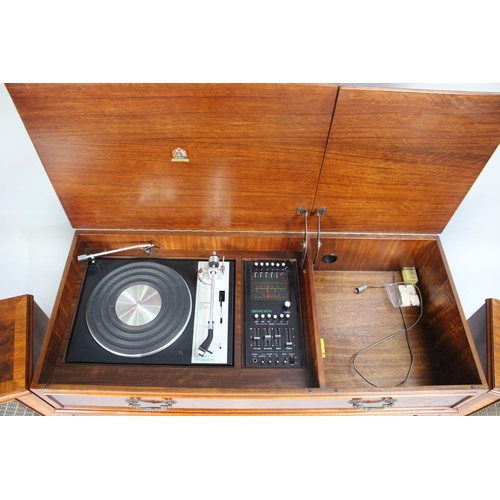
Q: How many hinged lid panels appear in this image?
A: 2